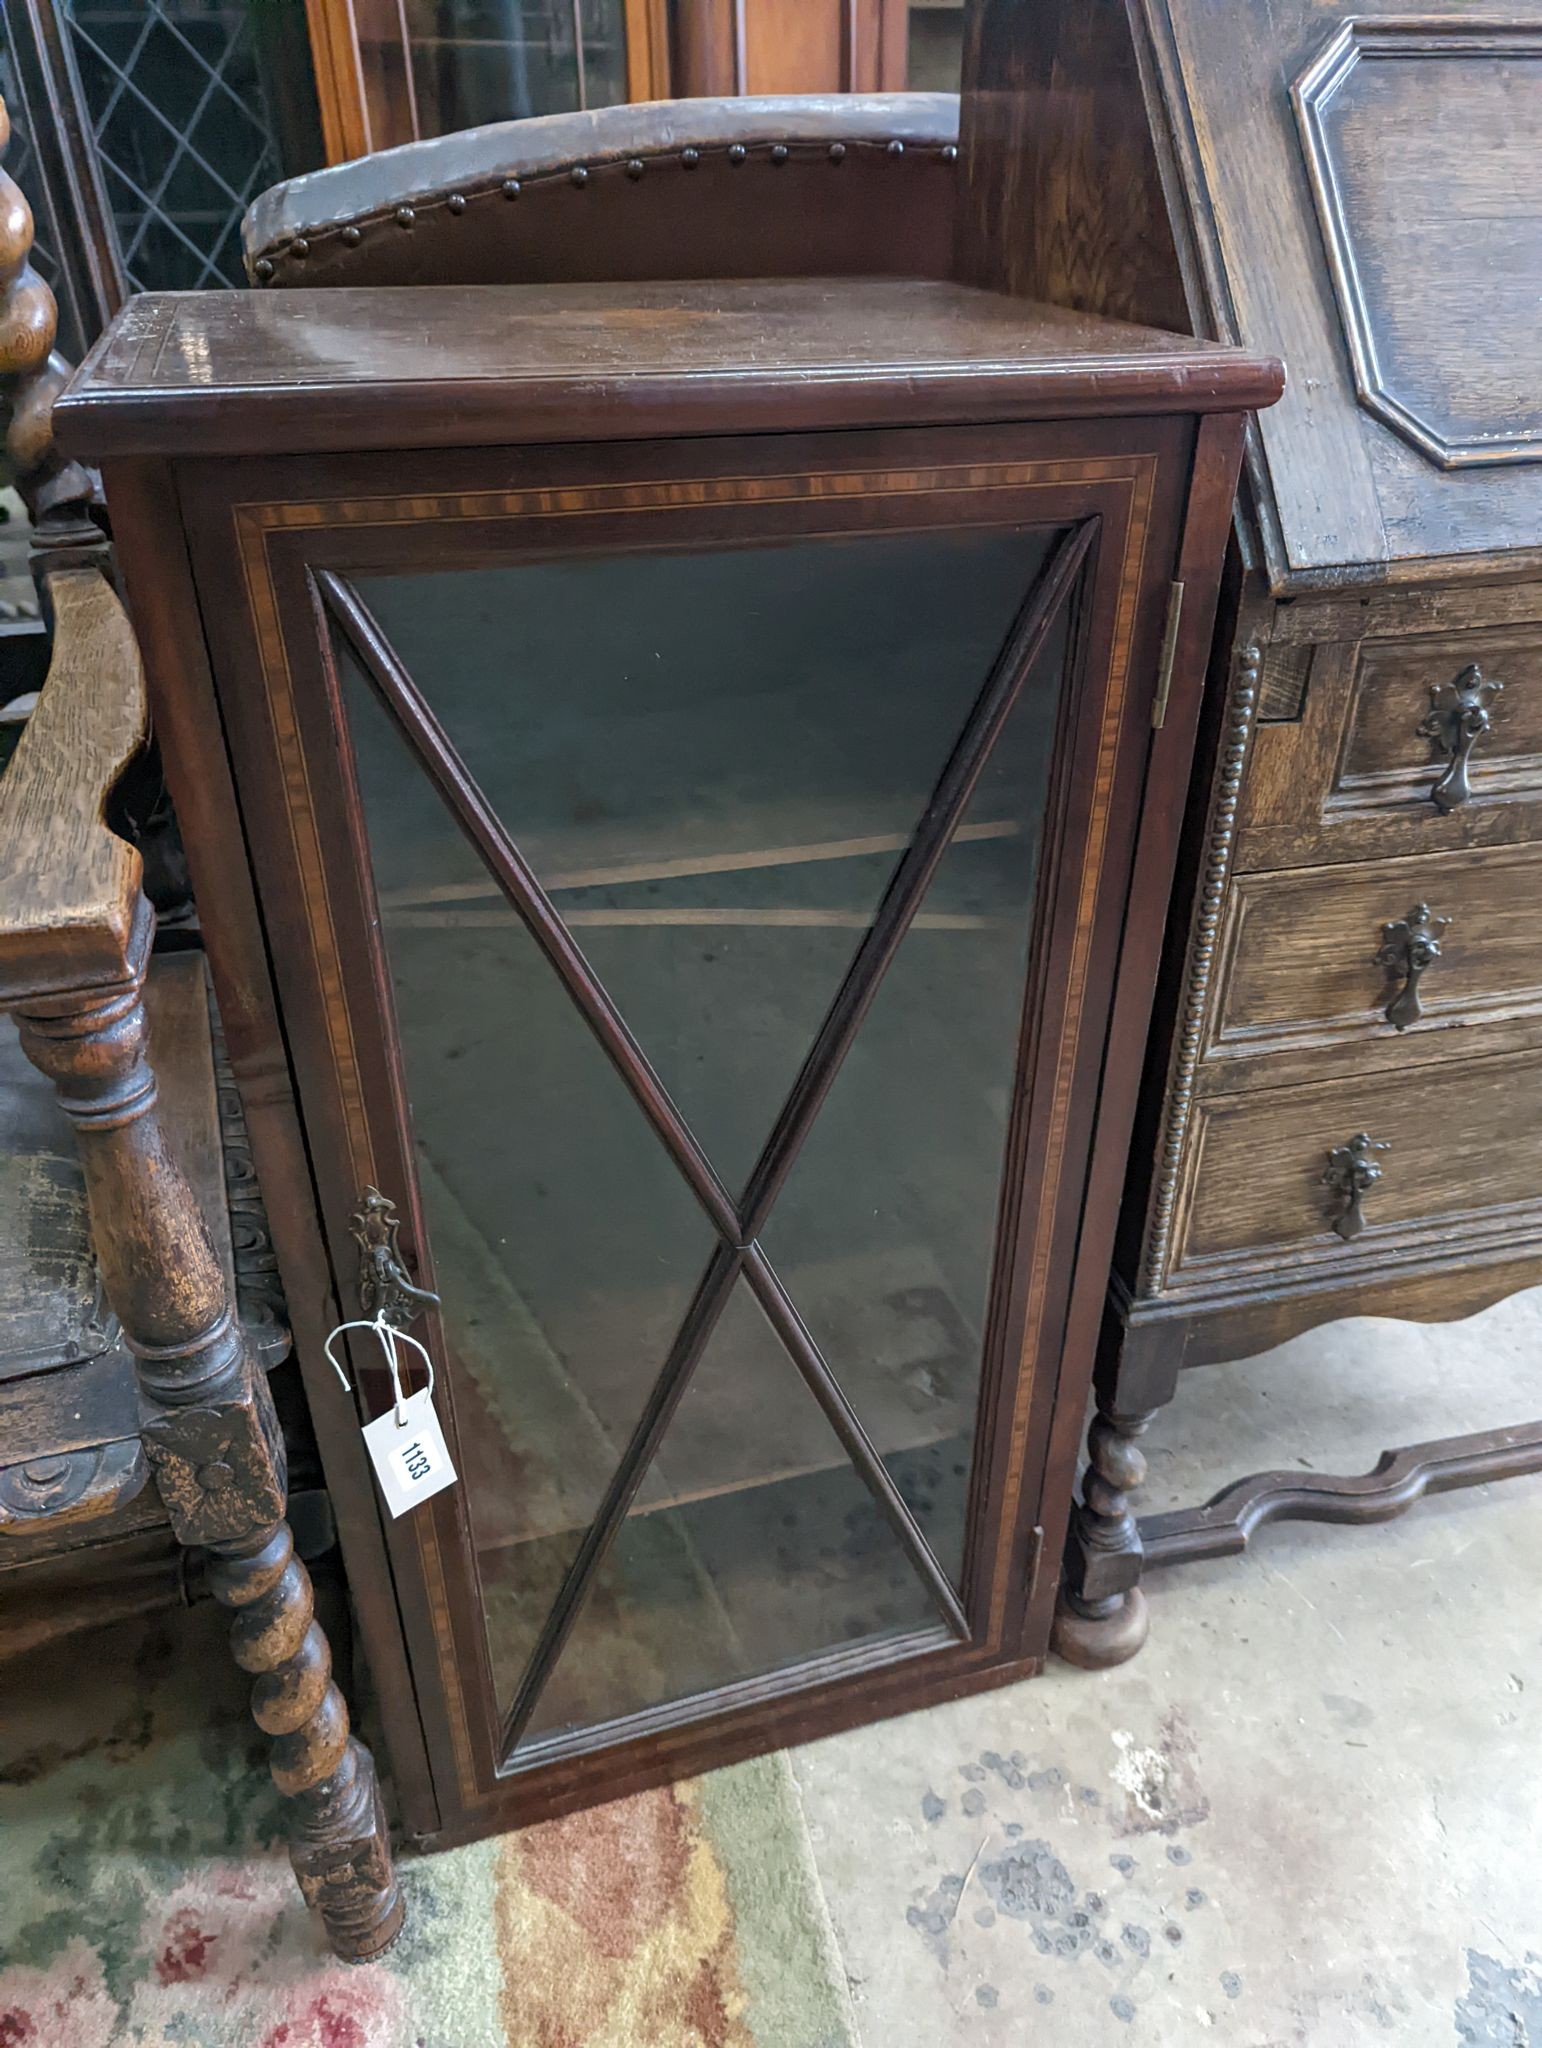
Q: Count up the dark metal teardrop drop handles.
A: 3